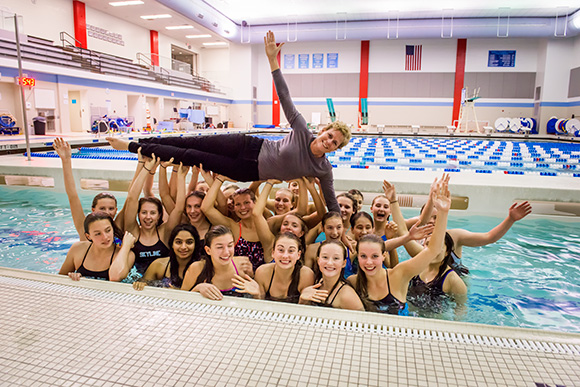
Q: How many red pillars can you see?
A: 5